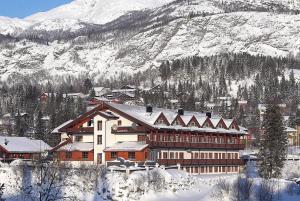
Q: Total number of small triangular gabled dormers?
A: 6